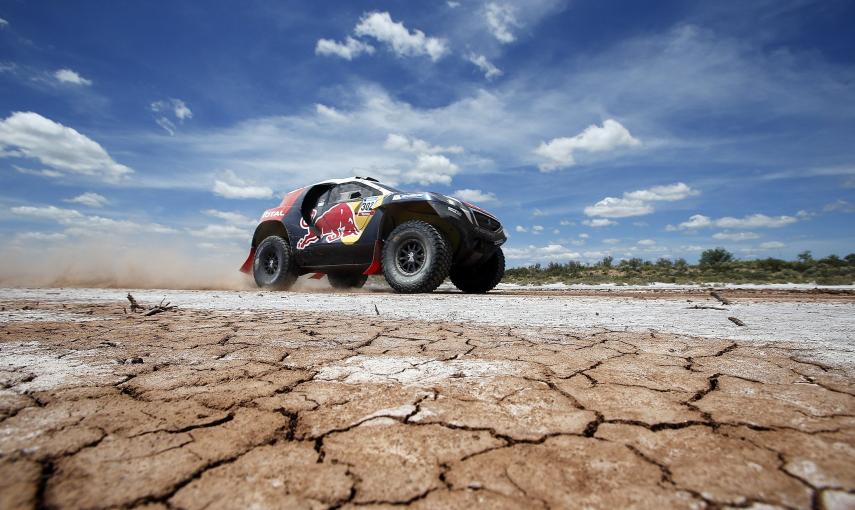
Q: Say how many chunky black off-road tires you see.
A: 4